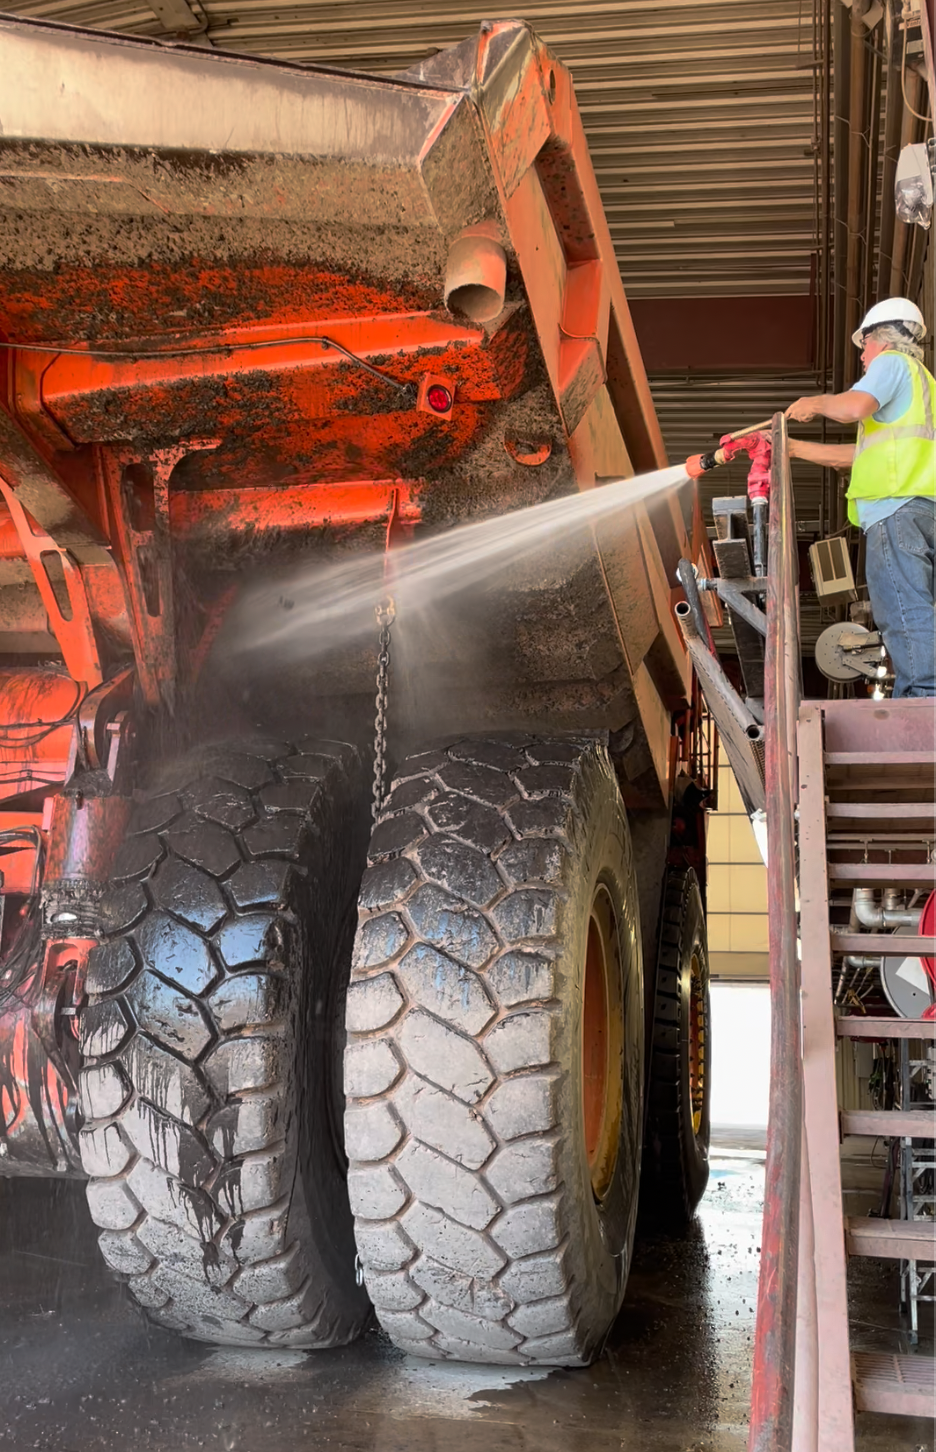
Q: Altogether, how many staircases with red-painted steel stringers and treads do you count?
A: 1